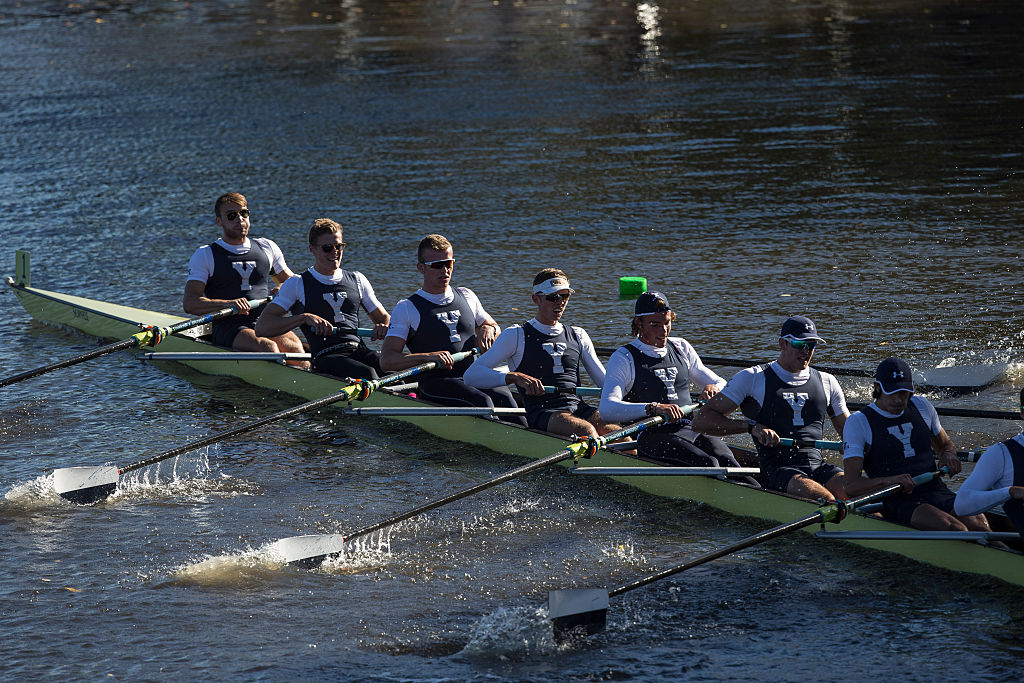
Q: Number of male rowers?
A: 8